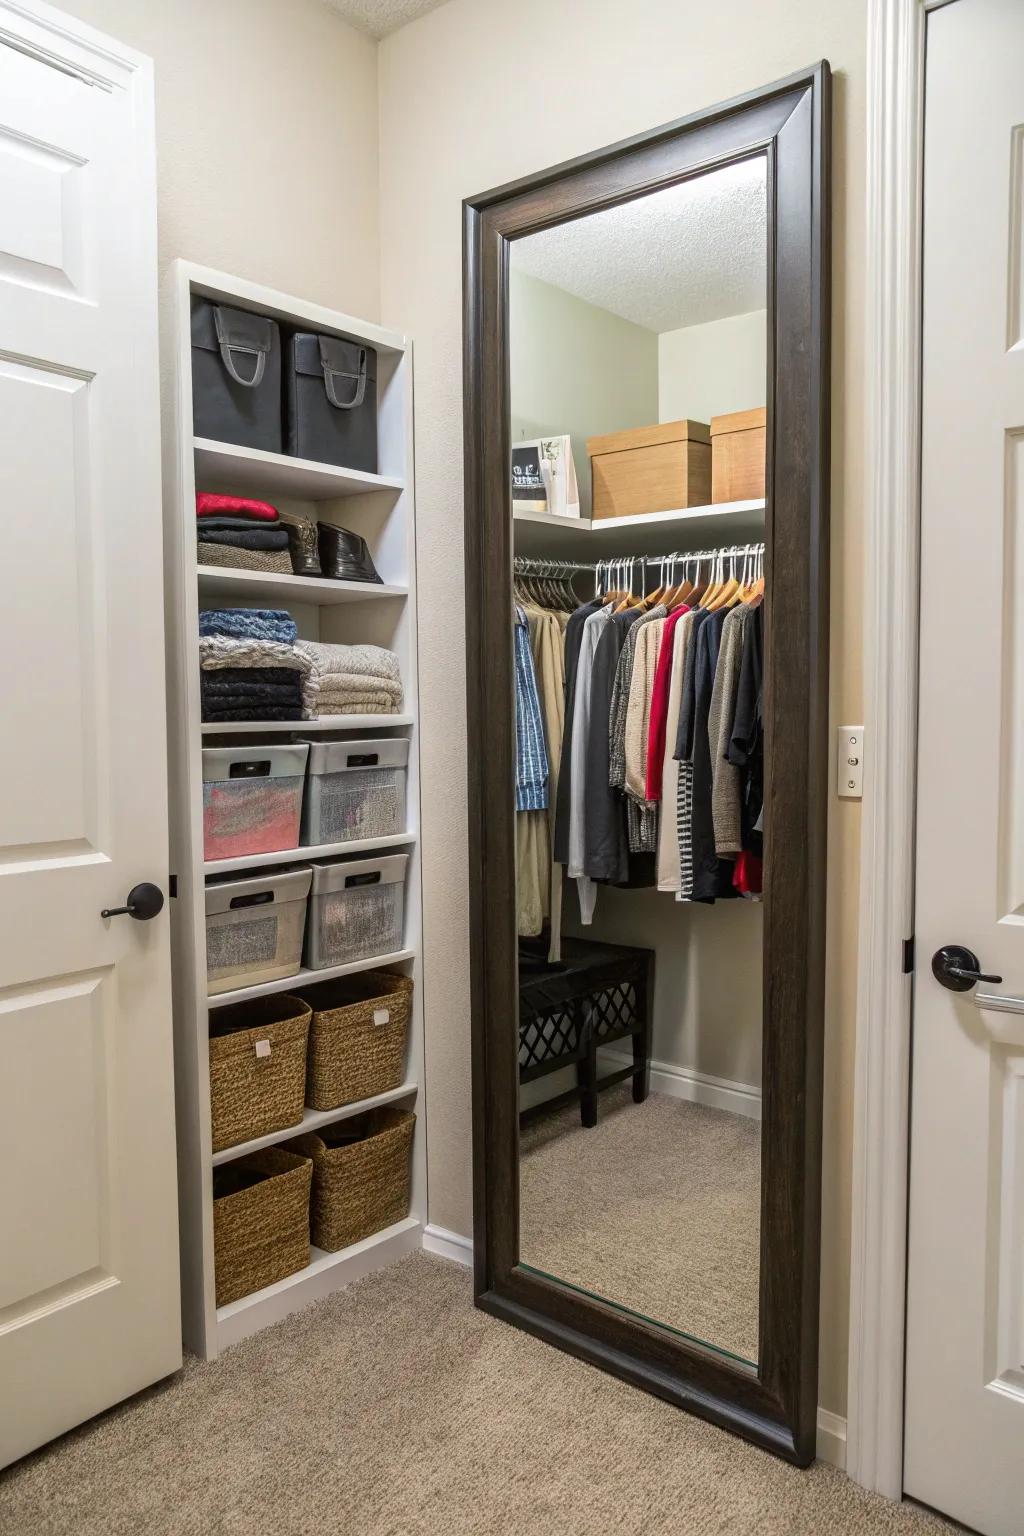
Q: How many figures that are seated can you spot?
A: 0